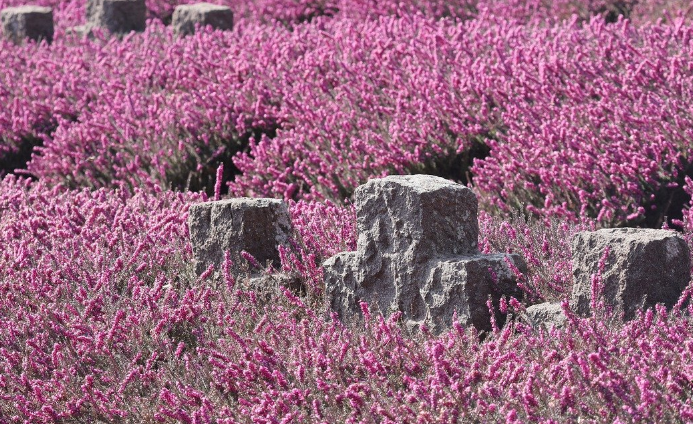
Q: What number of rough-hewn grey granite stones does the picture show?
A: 6